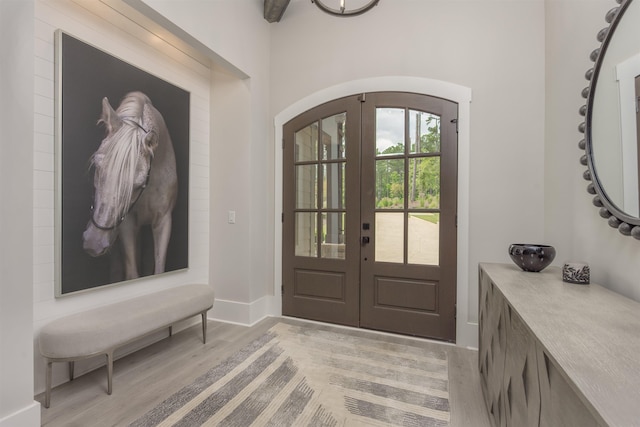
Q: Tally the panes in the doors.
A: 12